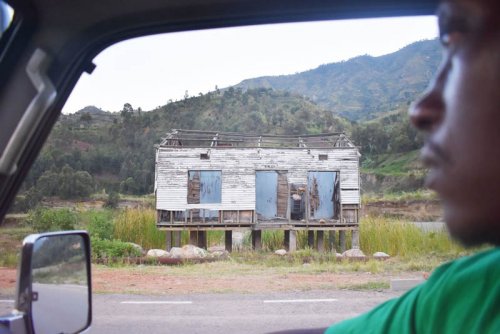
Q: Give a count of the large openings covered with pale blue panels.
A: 3